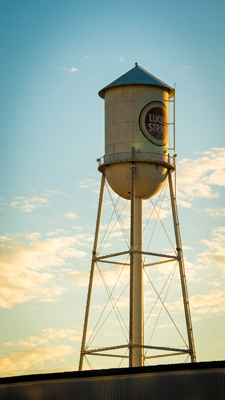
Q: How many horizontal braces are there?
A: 8